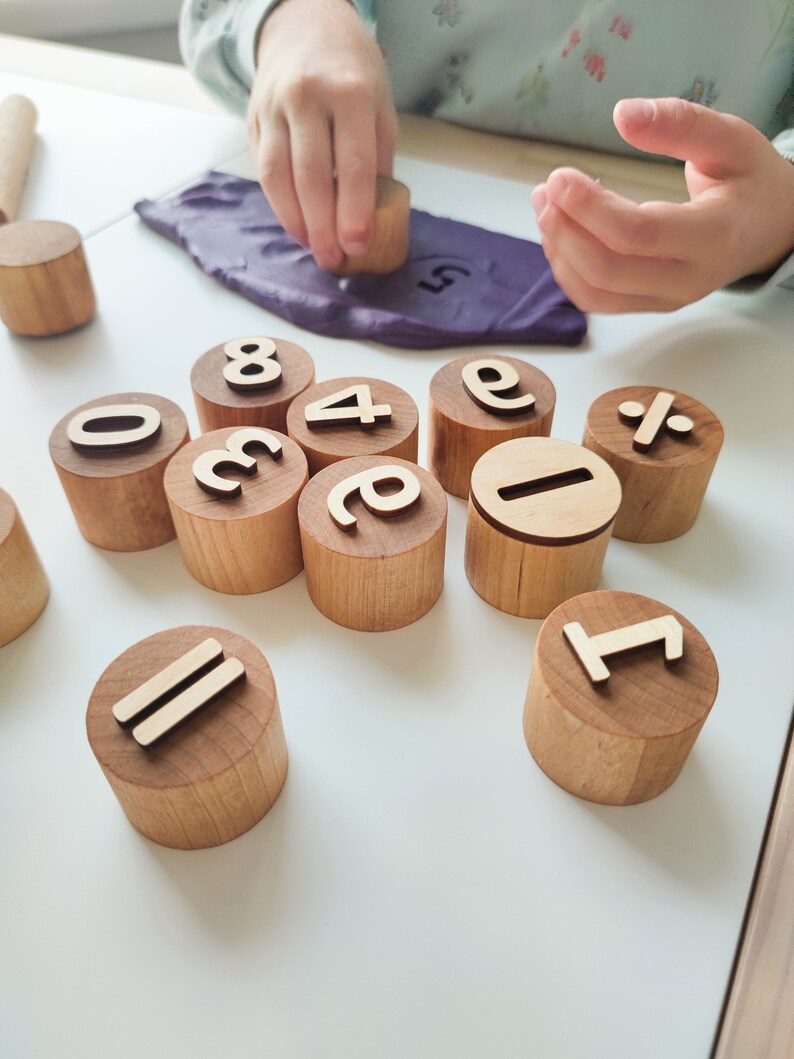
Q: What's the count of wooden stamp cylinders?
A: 13